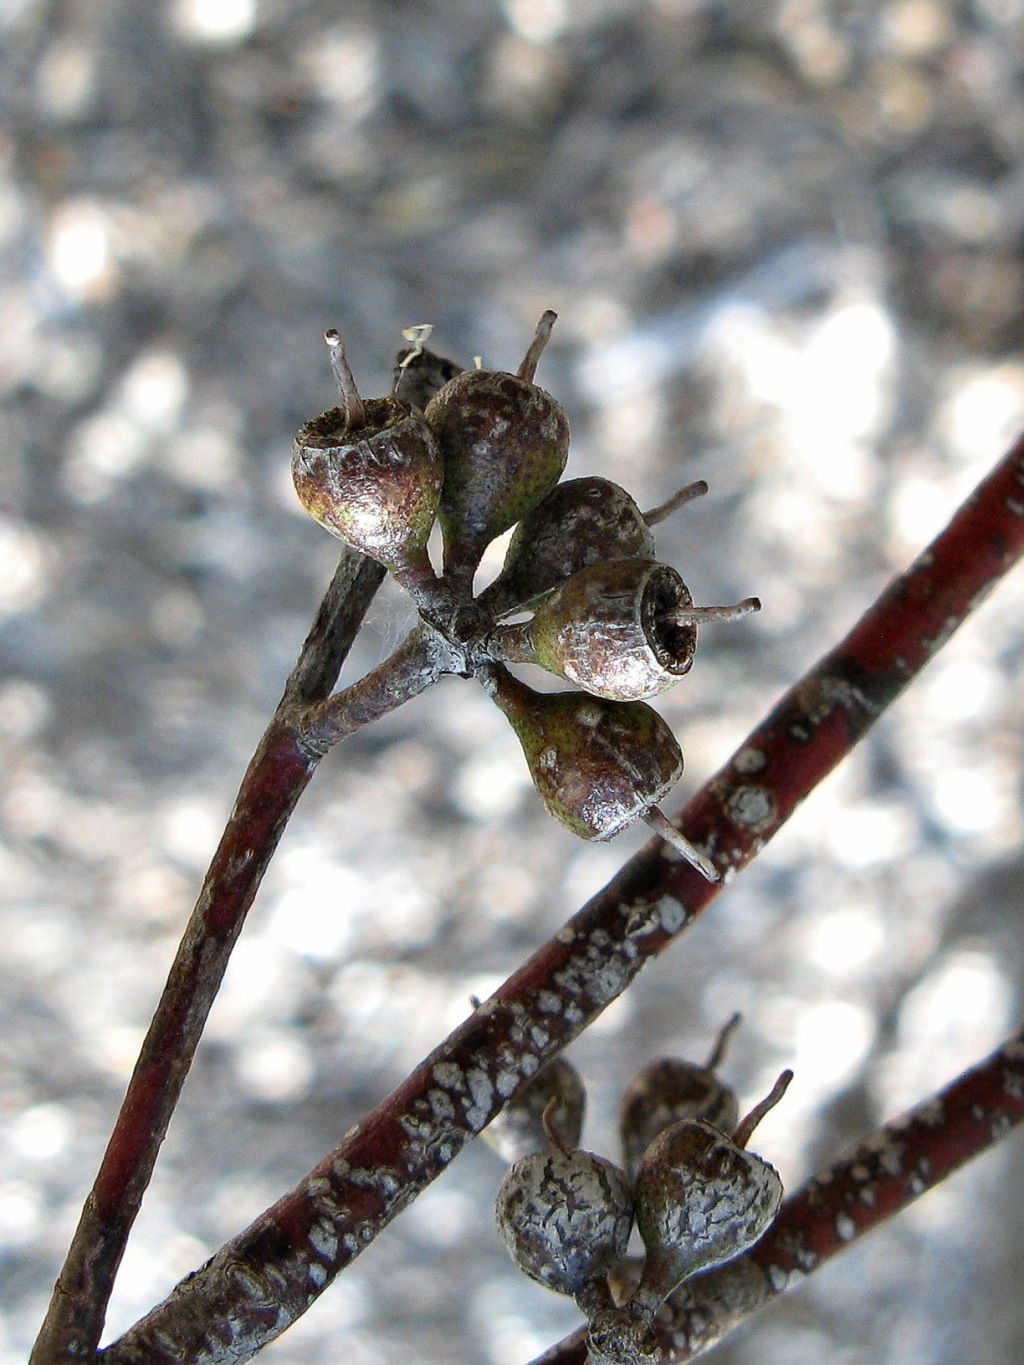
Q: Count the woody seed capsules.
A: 9